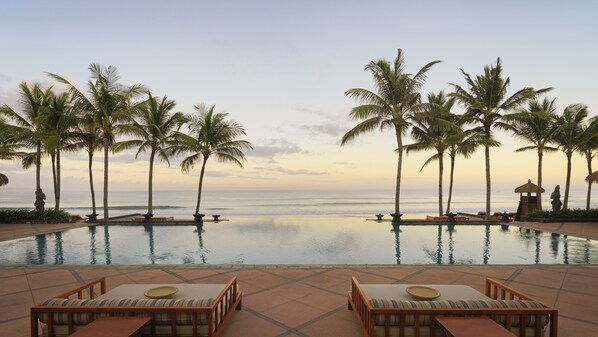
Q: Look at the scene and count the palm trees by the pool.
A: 14